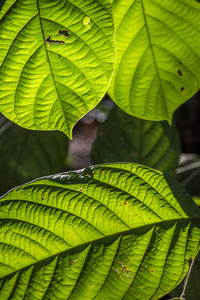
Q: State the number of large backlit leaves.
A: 3